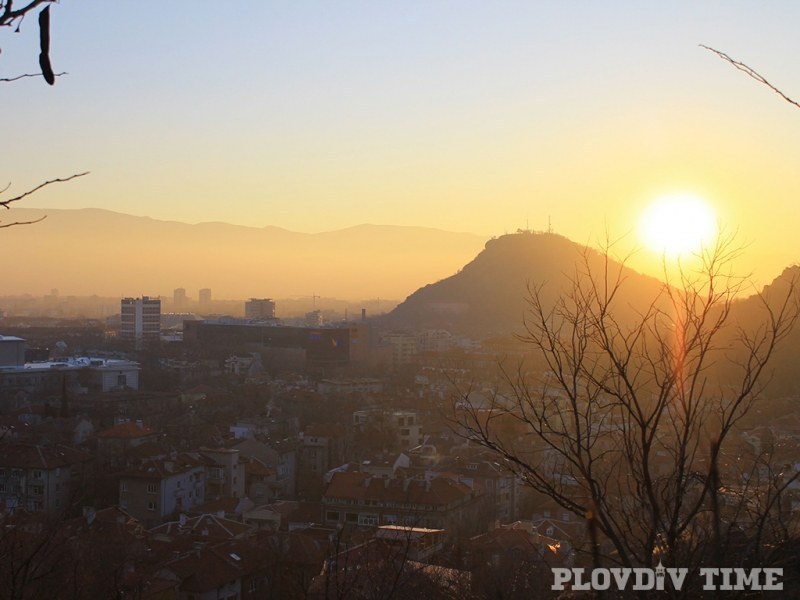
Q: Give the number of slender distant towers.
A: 2